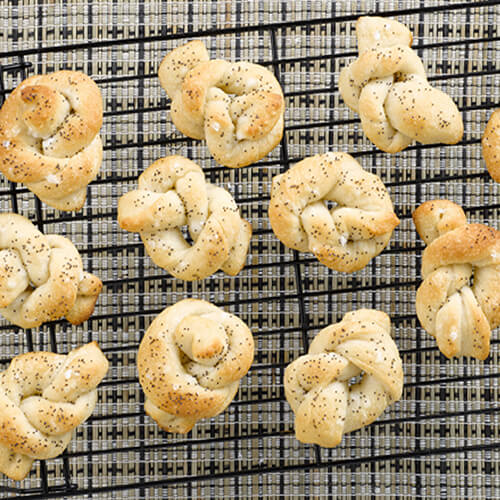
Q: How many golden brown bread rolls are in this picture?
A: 11